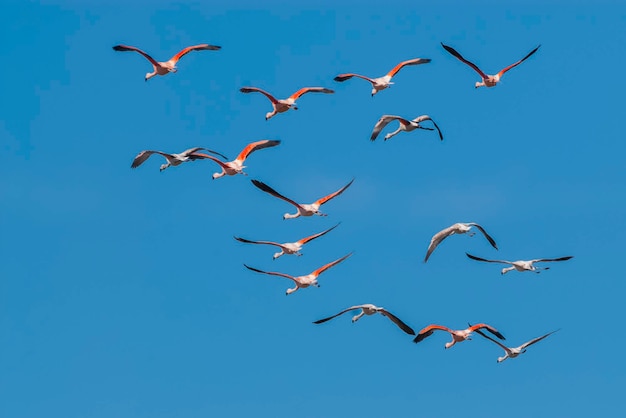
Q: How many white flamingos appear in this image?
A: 6